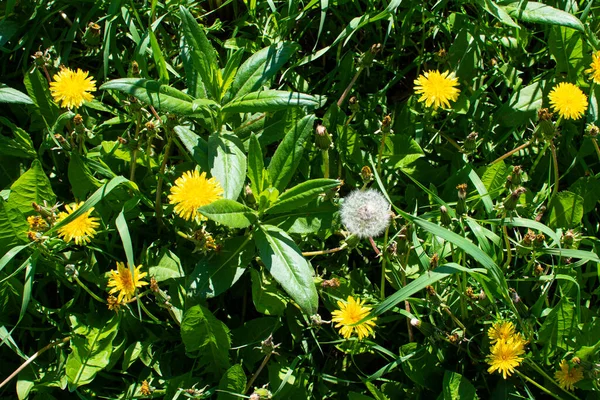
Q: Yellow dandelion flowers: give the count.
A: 11